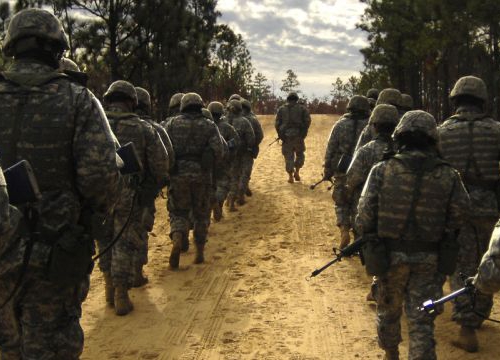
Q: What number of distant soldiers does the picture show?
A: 1